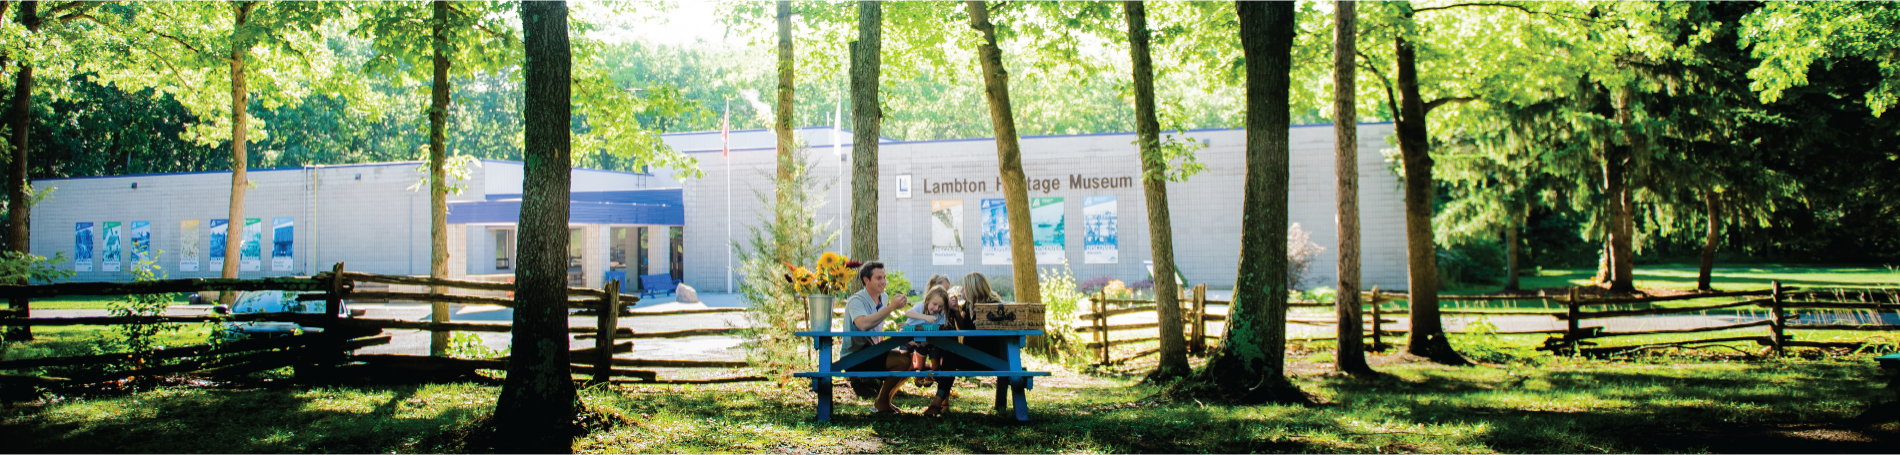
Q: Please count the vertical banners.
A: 11